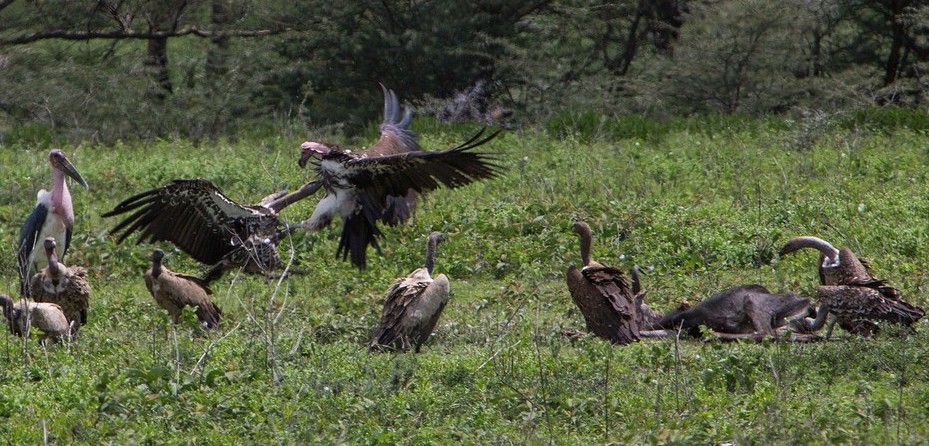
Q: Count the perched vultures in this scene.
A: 7